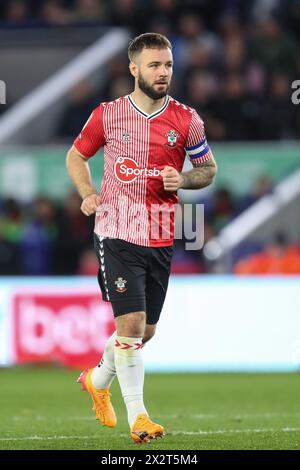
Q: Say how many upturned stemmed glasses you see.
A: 0